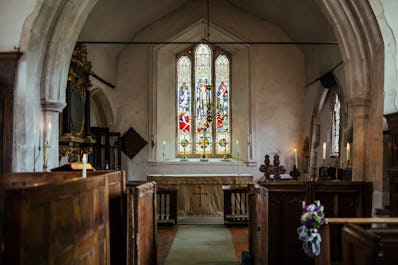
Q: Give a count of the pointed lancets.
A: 3